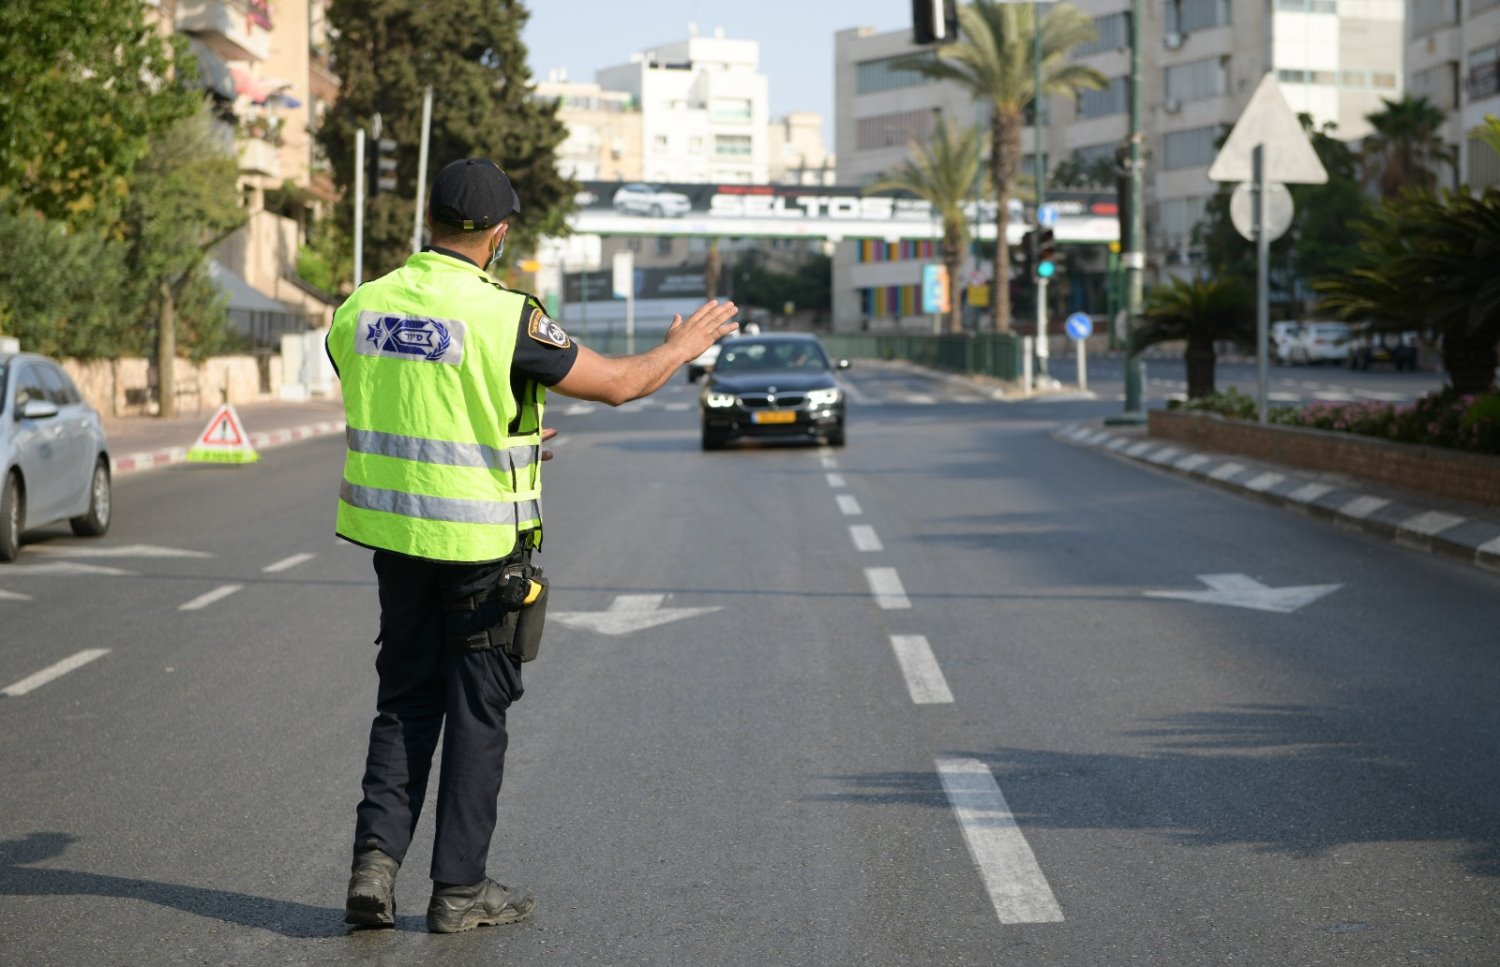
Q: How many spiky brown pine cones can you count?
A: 0